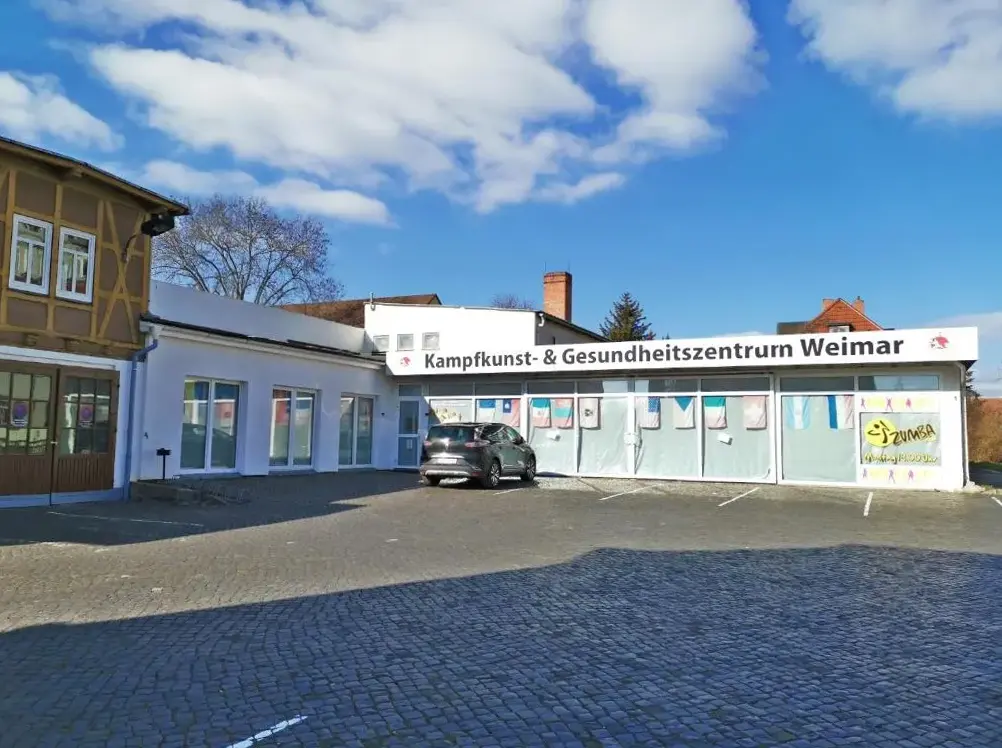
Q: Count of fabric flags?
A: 11